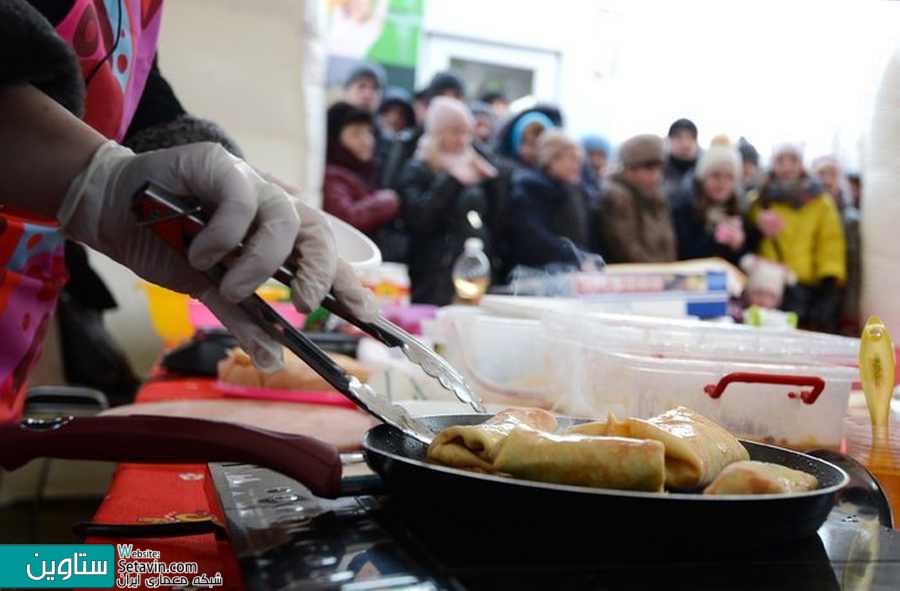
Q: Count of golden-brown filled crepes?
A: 4